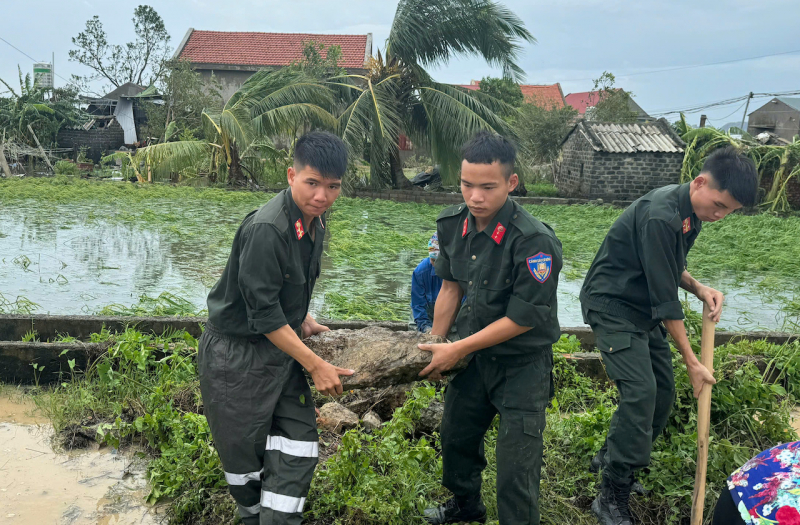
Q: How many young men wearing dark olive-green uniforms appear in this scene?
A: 3